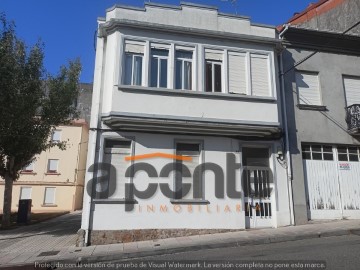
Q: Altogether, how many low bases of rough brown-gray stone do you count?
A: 1